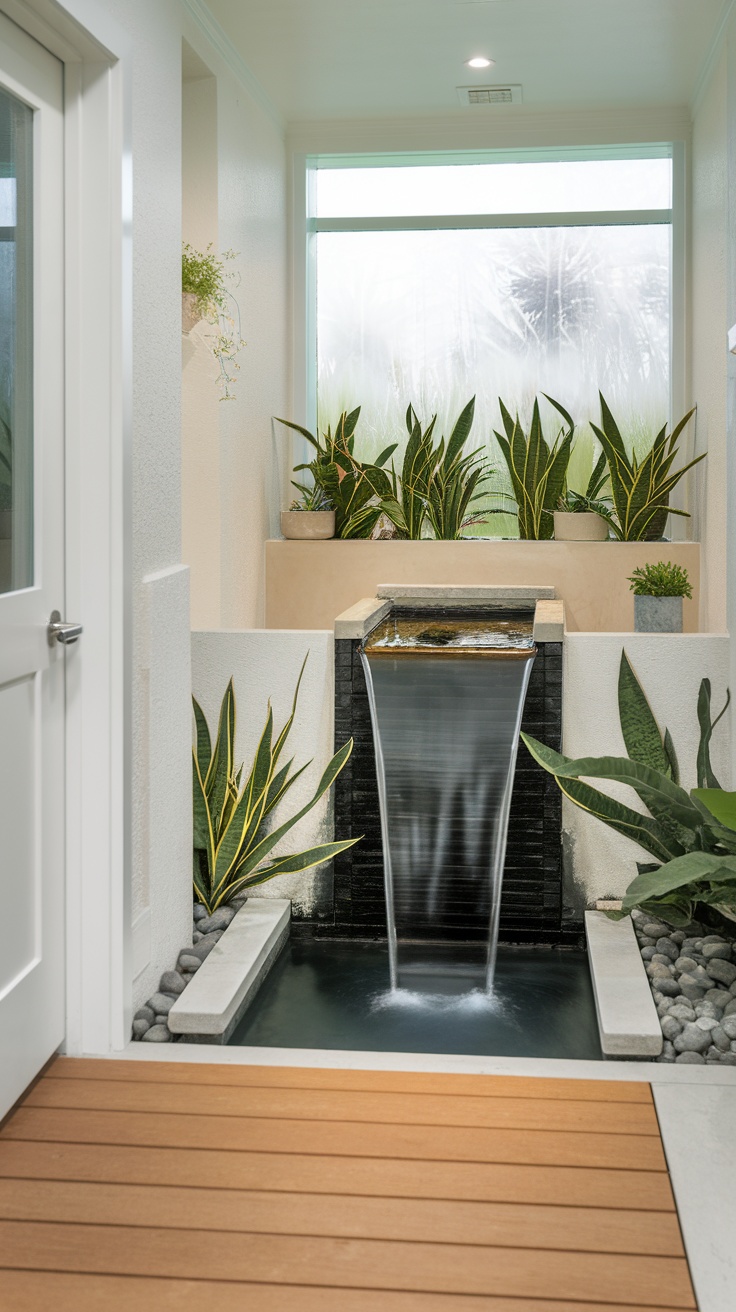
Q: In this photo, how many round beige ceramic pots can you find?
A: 2